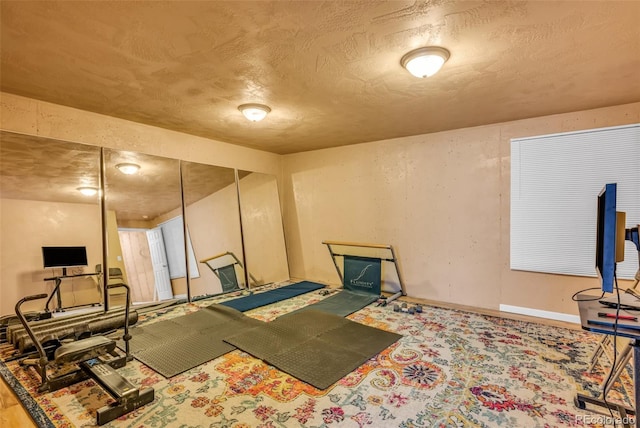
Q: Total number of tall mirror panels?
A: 4